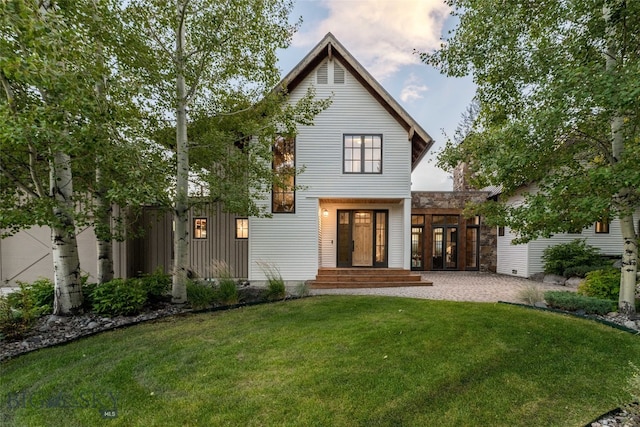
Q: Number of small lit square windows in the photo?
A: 2